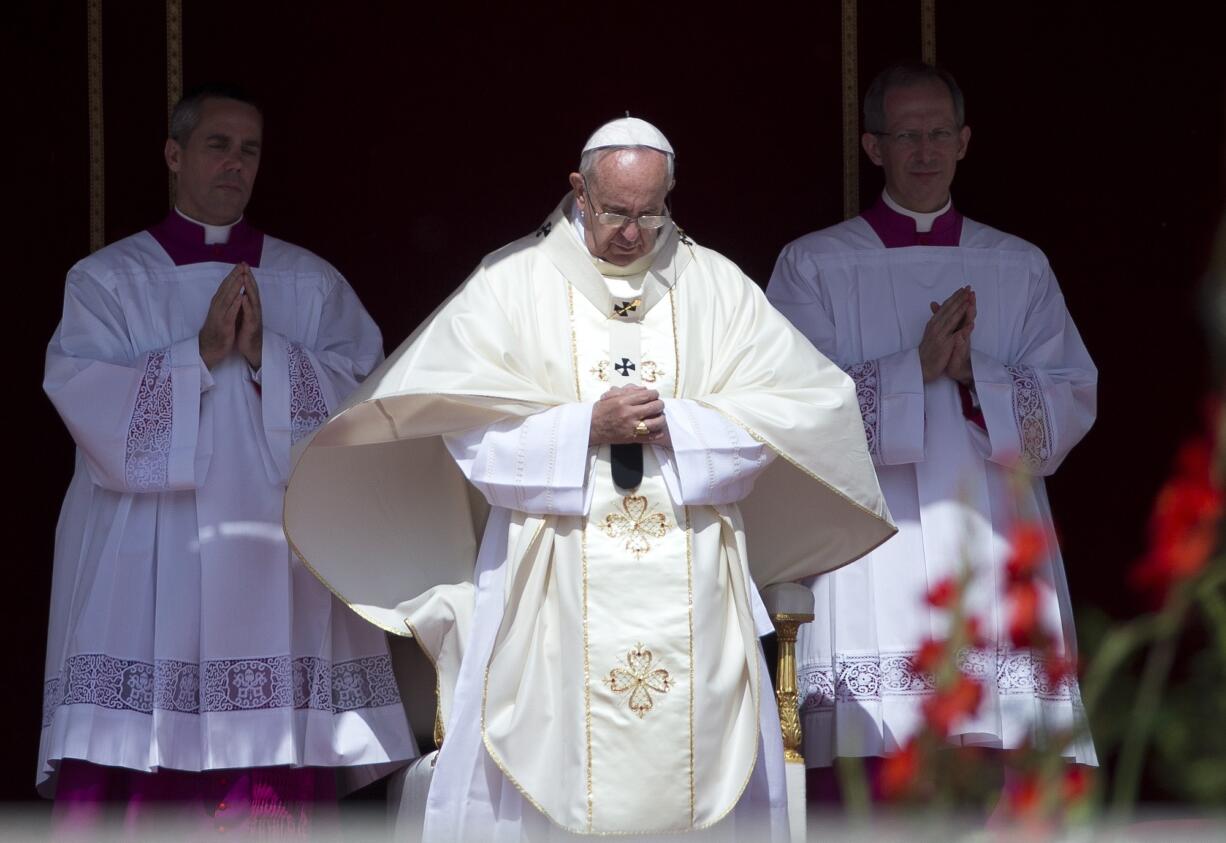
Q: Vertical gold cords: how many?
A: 4